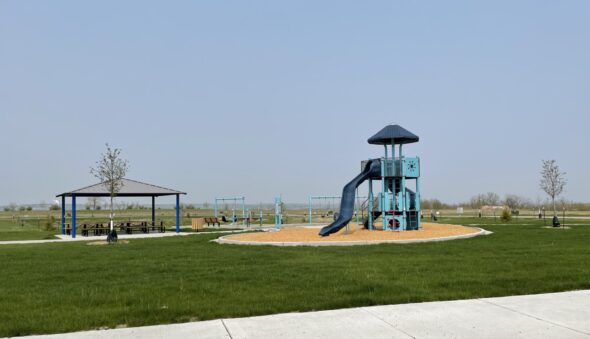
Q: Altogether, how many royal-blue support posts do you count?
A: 4